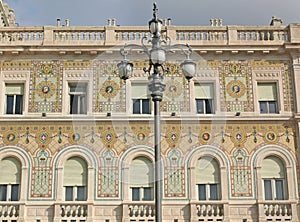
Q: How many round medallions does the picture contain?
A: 13